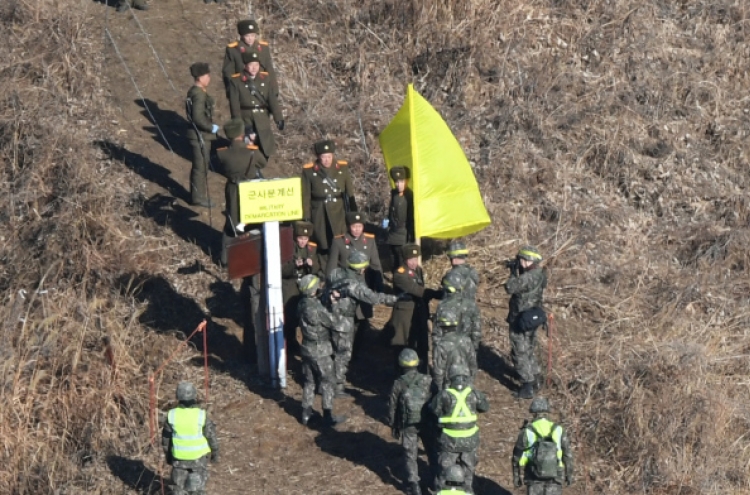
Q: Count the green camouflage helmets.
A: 11